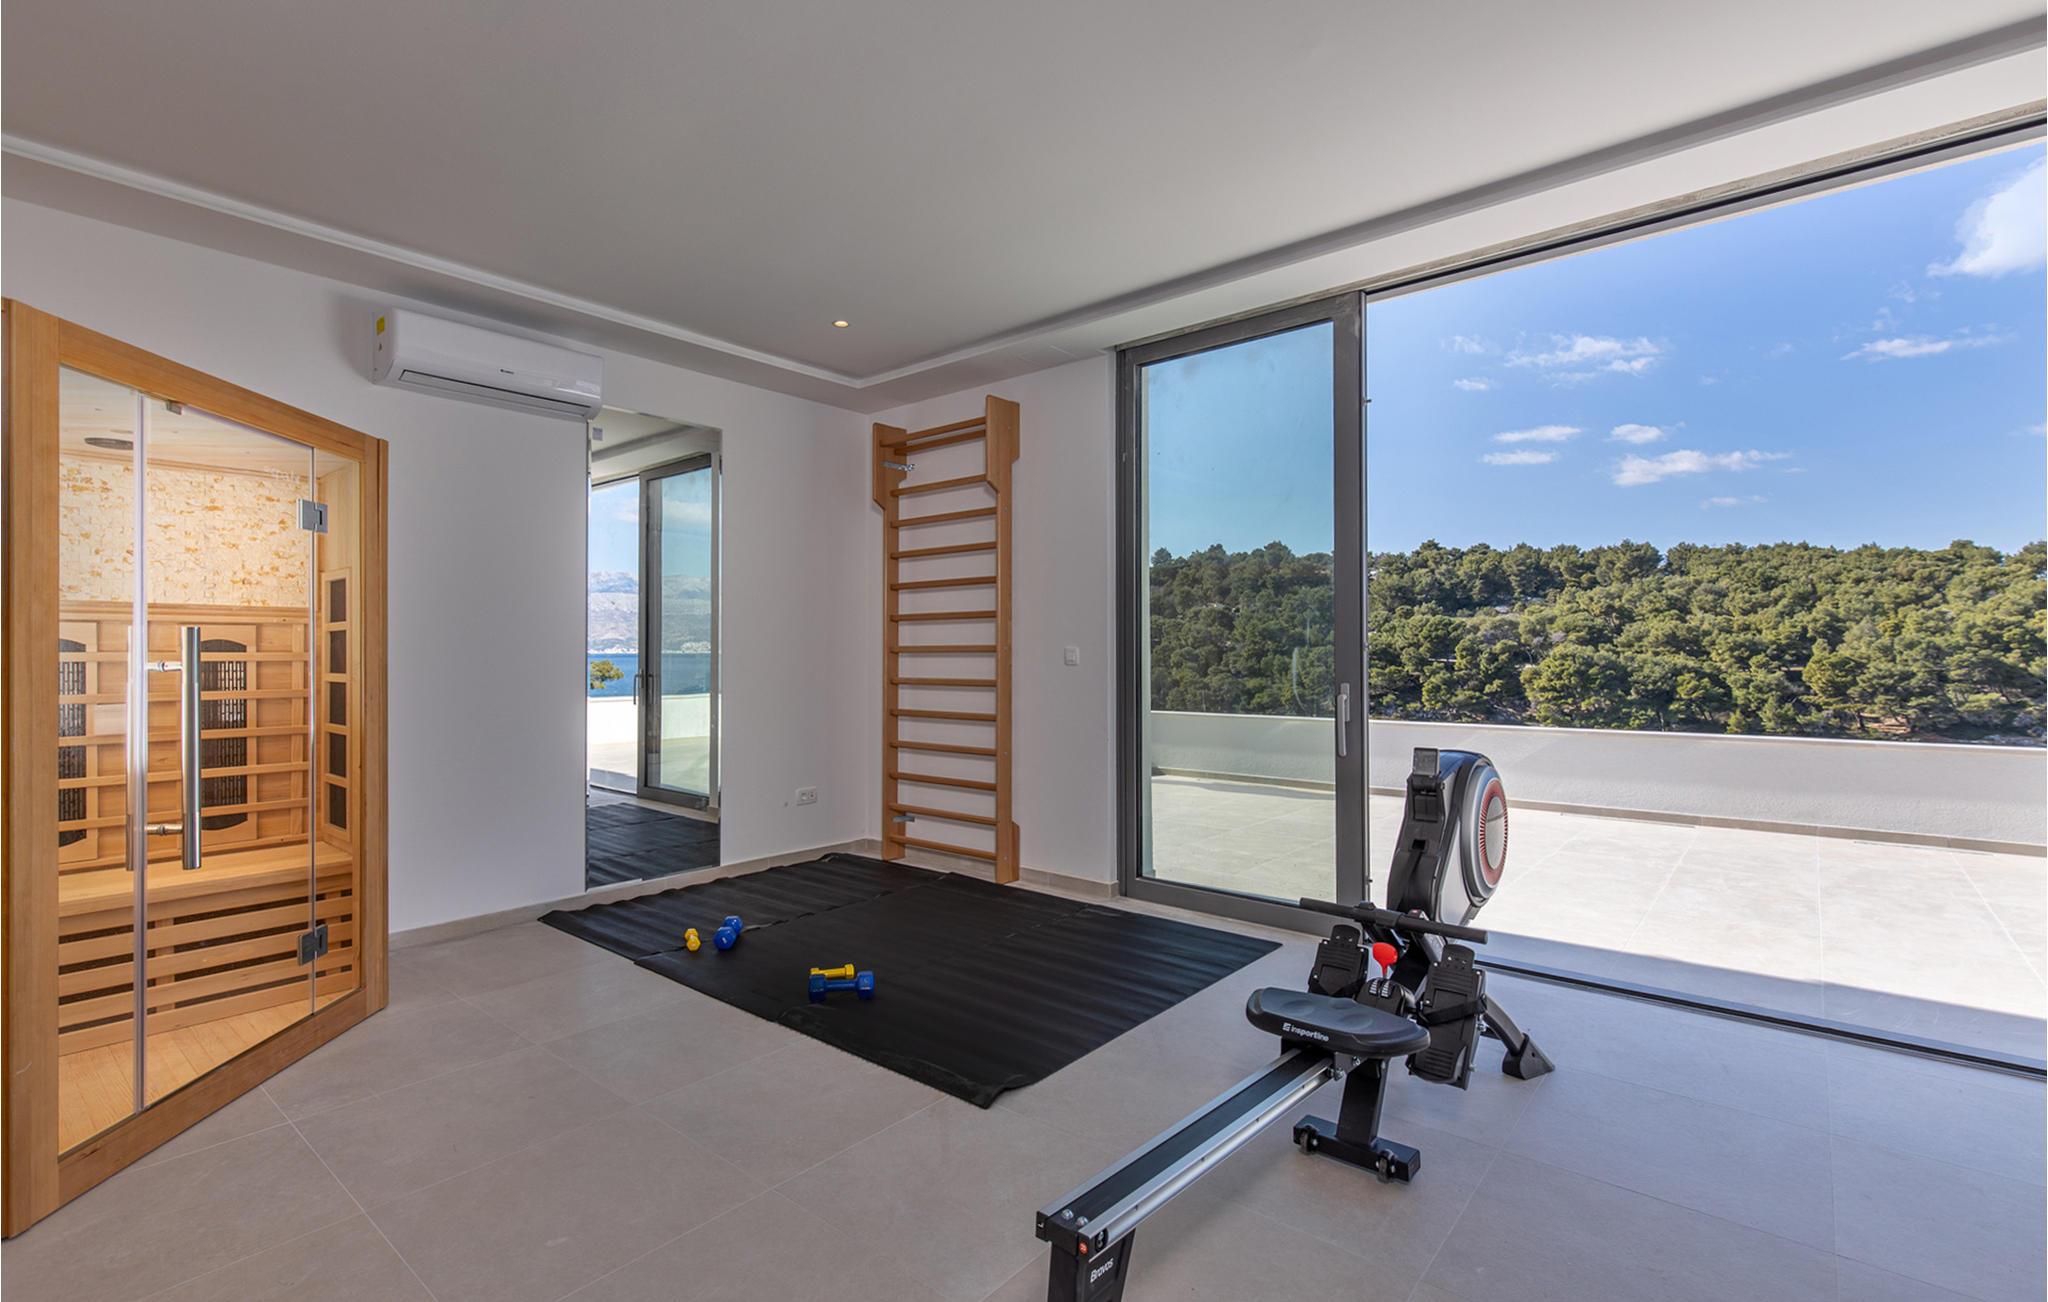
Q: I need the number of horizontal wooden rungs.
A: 14